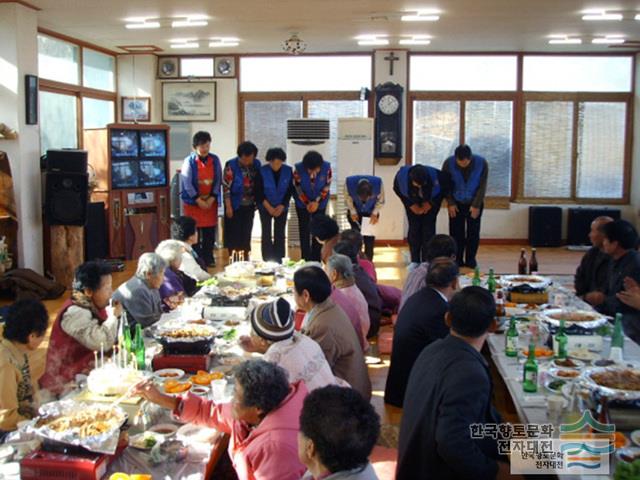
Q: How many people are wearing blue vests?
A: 7